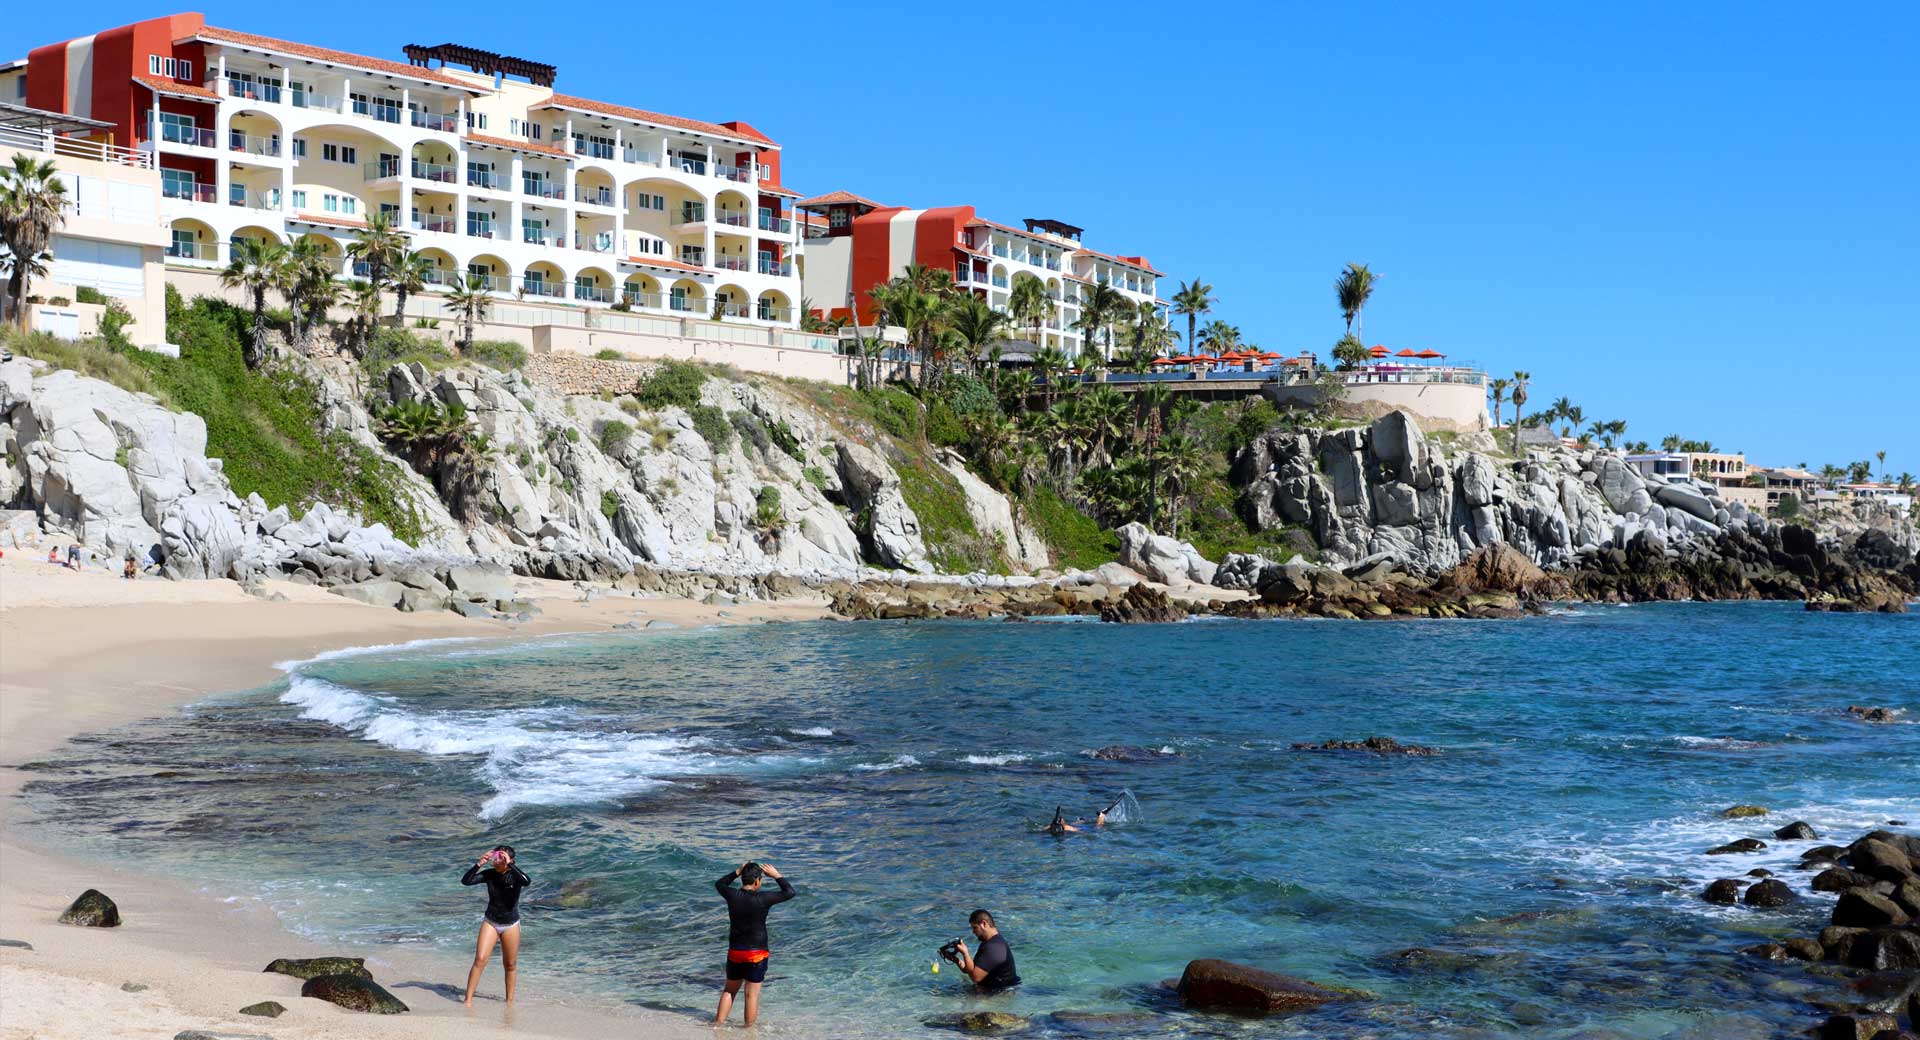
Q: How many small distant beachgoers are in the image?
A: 3